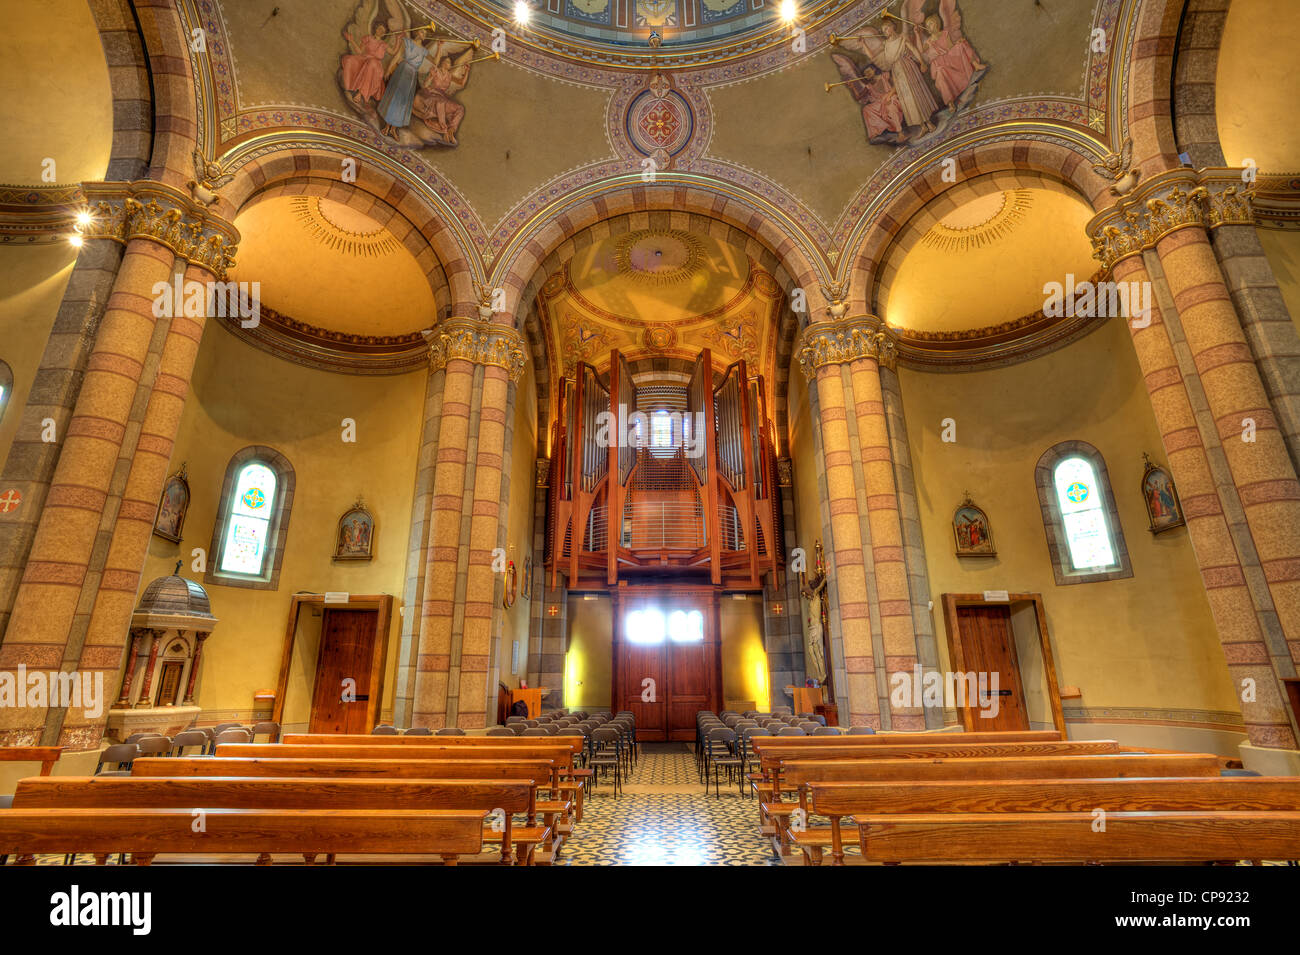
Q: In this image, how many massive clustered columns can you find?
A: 4